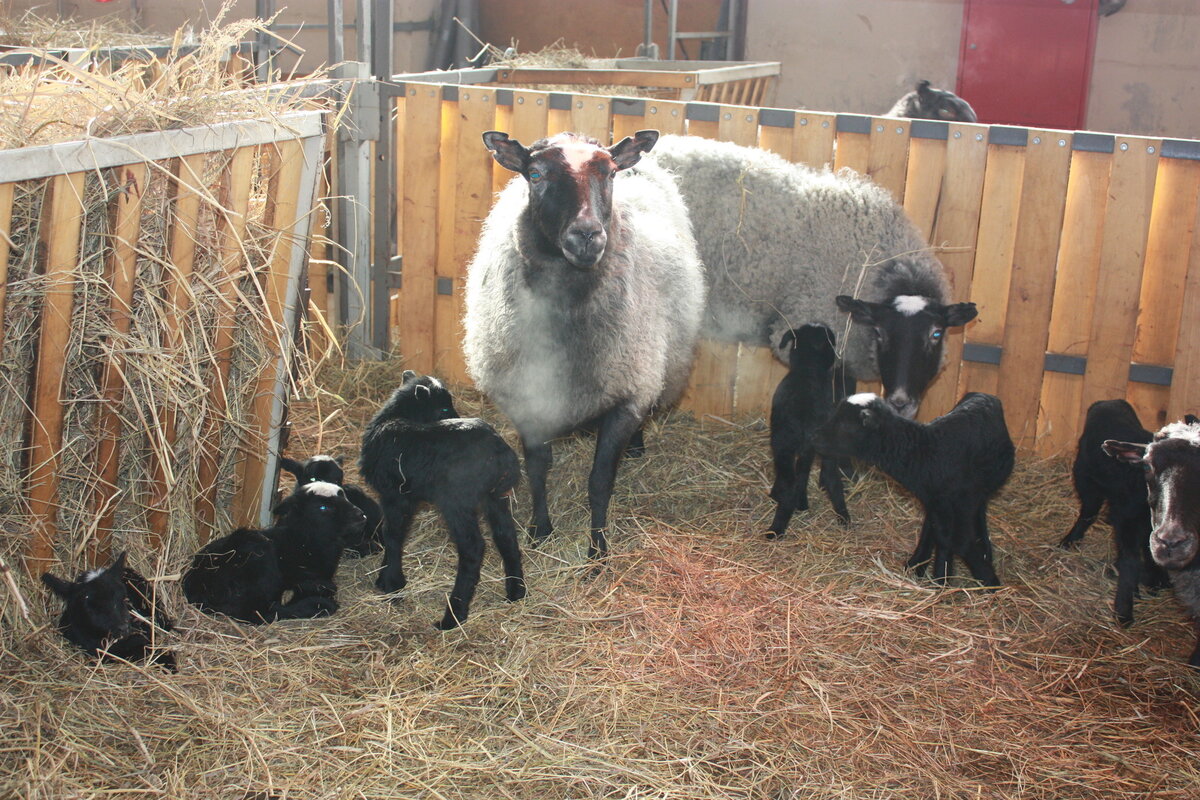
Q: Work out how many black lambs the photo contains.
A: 7